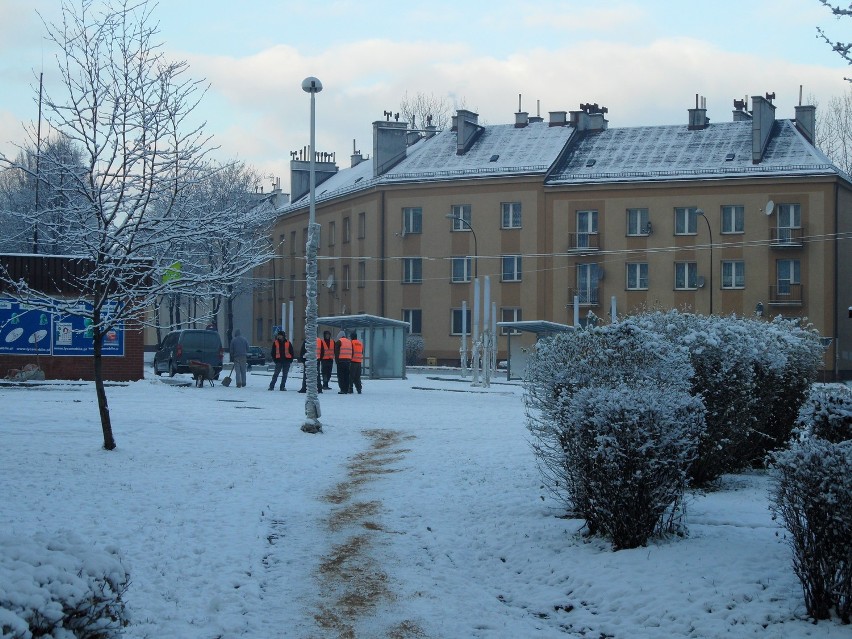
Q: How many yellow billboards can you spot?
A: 0